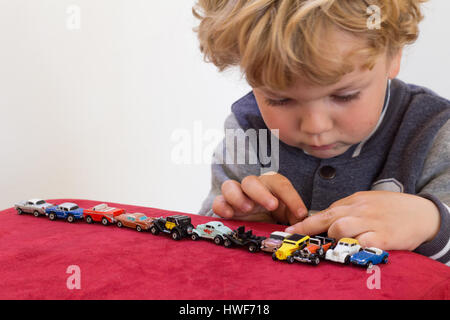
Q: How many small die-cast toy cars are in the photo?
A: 12